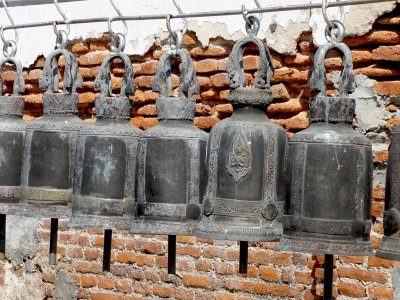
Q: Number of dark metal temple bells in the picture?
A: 7